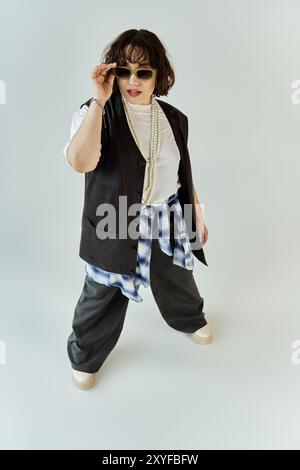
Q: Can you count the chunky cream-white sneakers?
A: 2